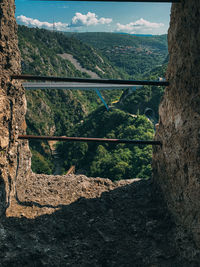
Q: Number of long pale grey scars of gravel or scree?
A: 1